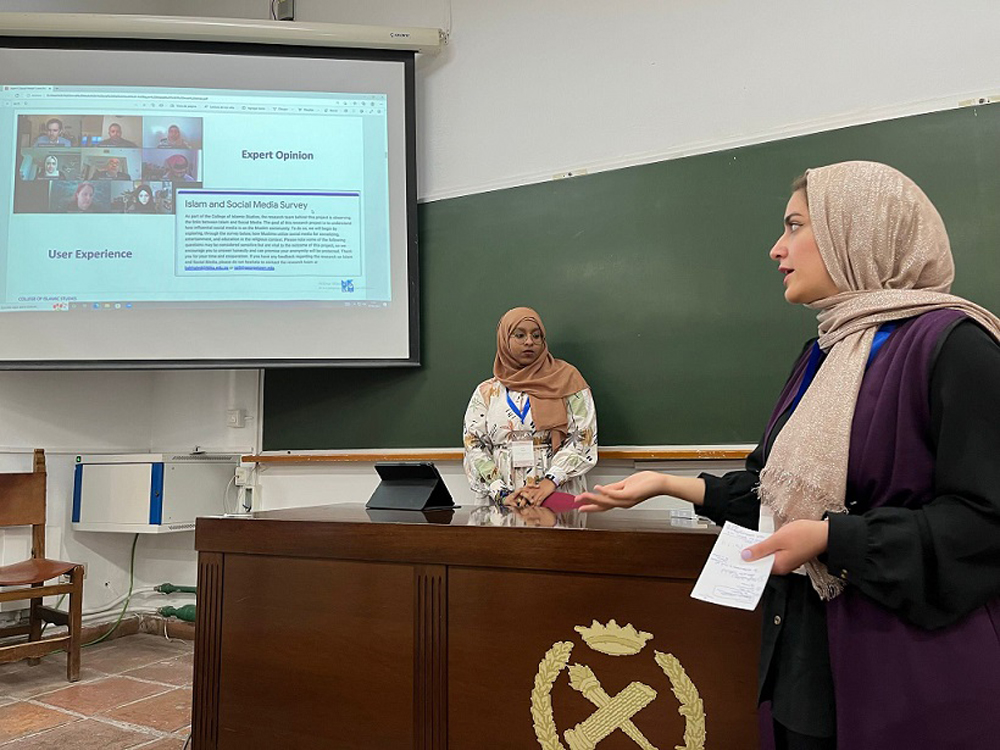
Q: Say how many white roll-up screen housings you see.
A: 1